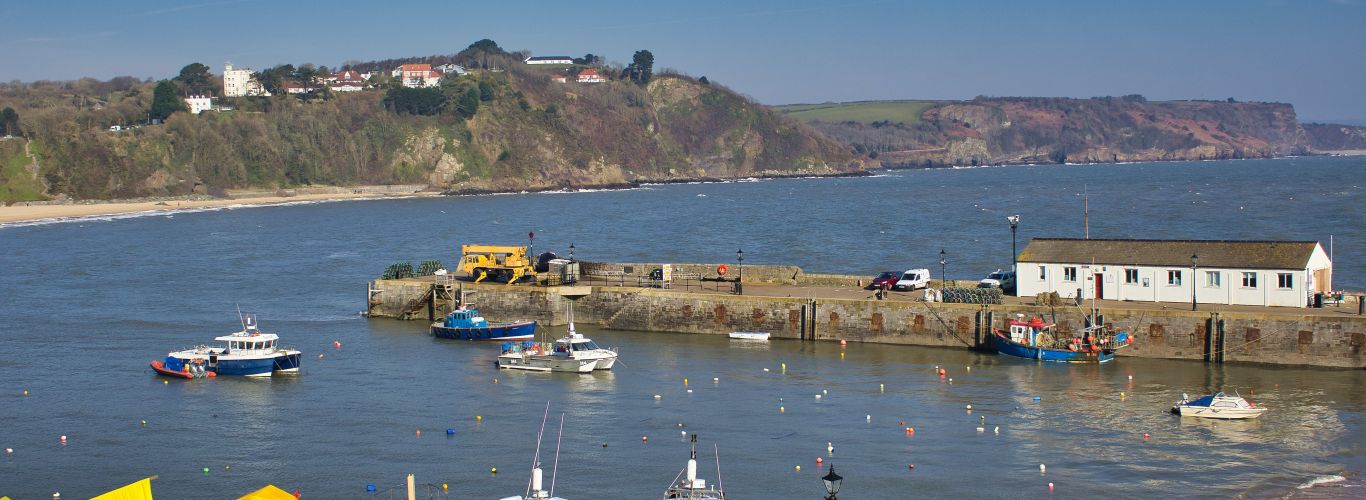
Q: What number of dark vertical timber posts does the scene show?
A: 8